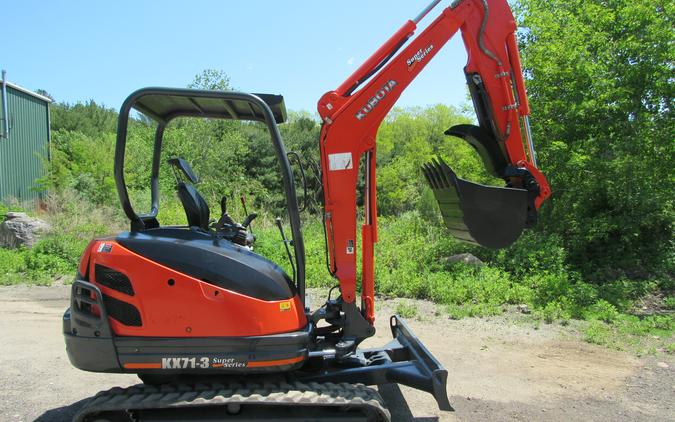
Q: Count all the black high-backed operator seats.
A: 1